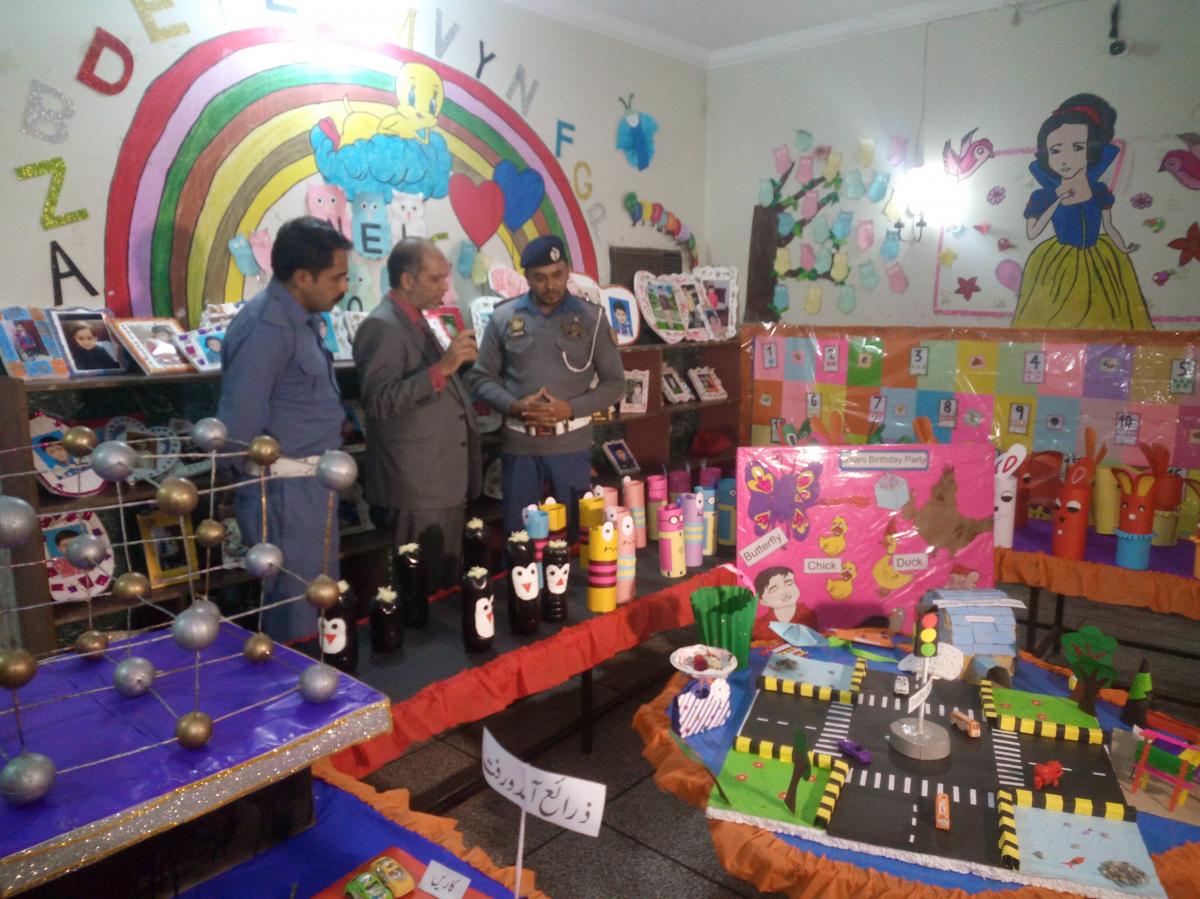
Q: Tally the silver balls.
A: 11